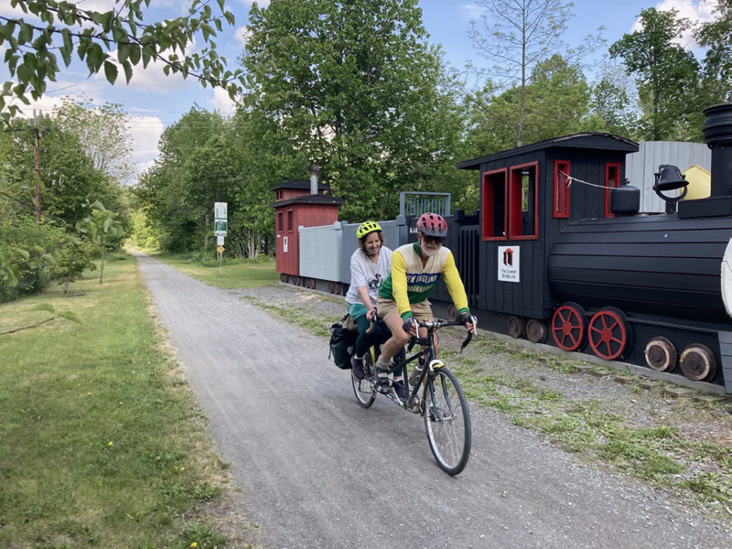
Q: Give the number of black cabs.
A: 1